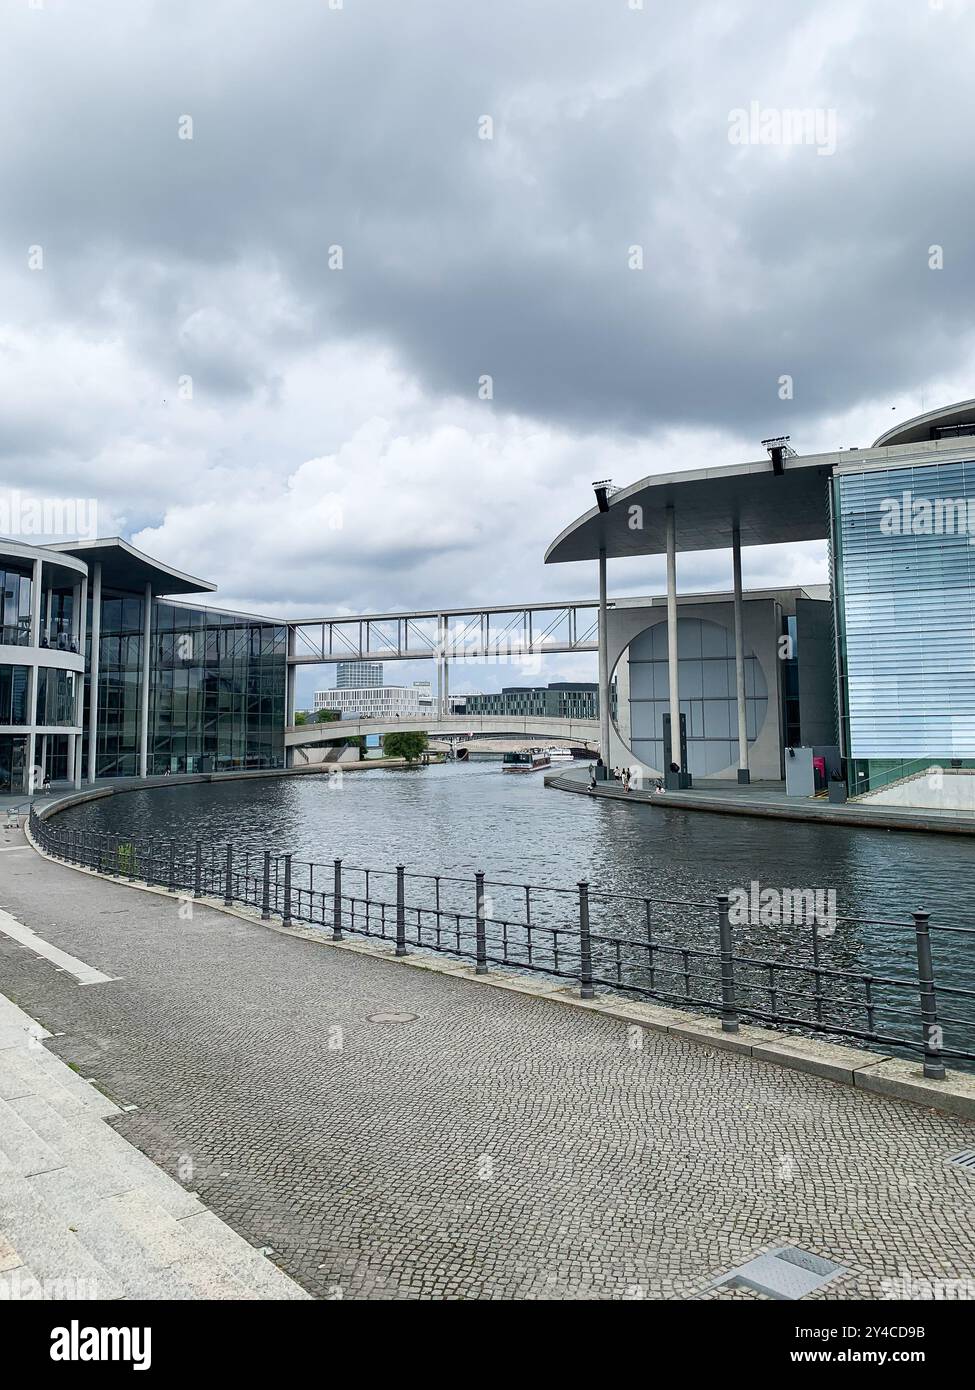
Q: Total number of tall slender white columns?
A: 5